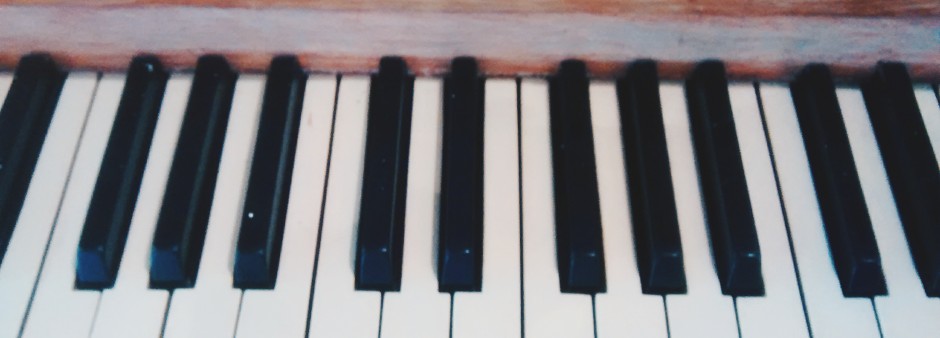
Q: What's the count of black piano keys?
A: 11